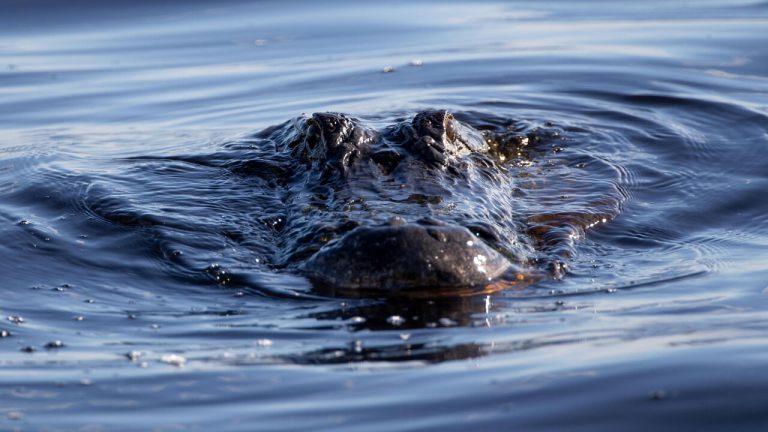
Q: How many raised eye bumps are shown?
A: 2